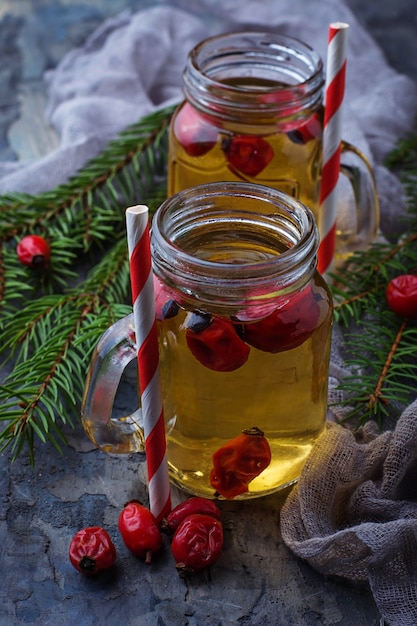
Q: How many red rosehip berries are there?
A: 13